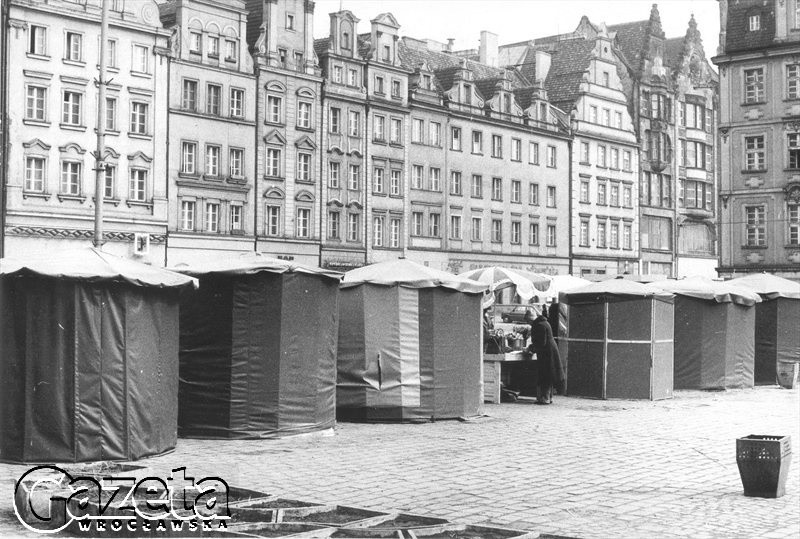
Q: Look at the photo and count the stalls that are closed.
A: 6